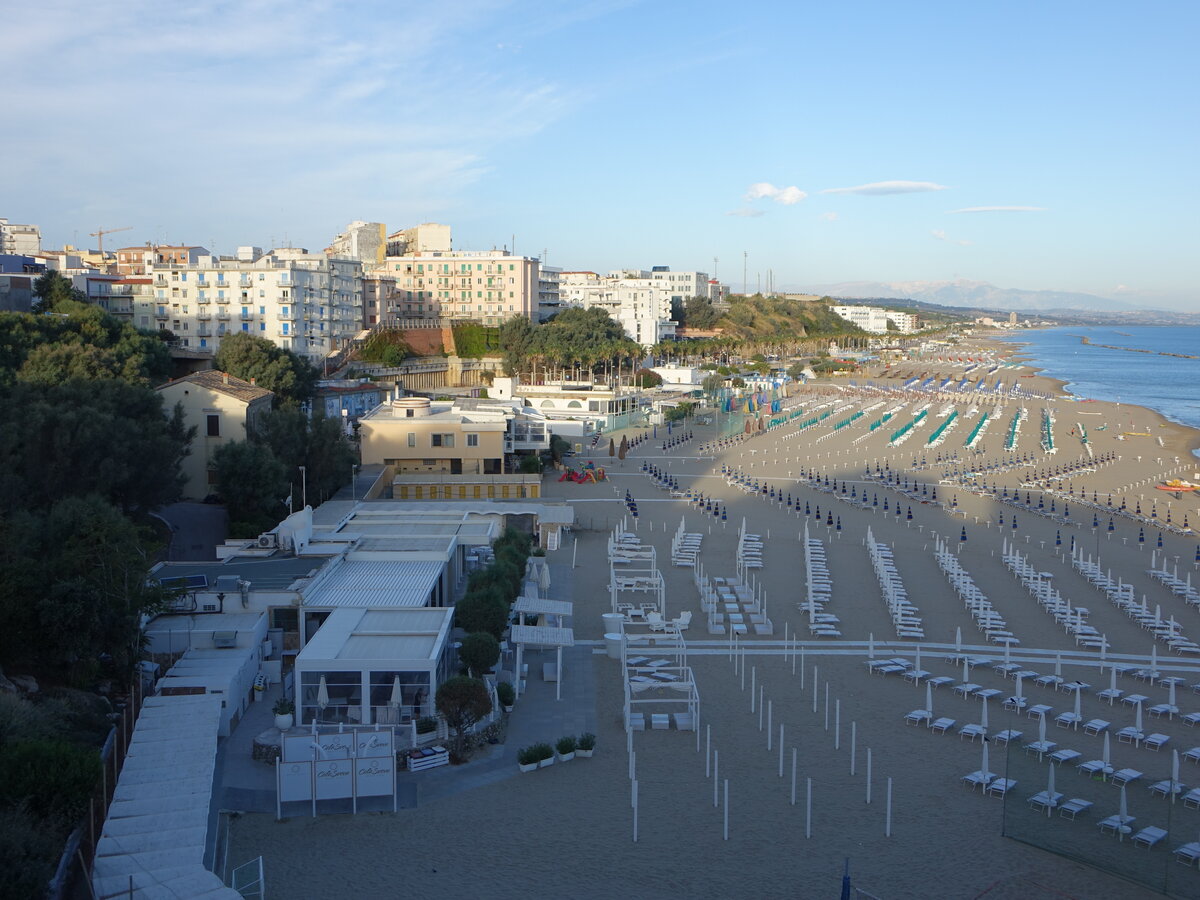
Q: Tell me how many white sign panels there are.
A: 6